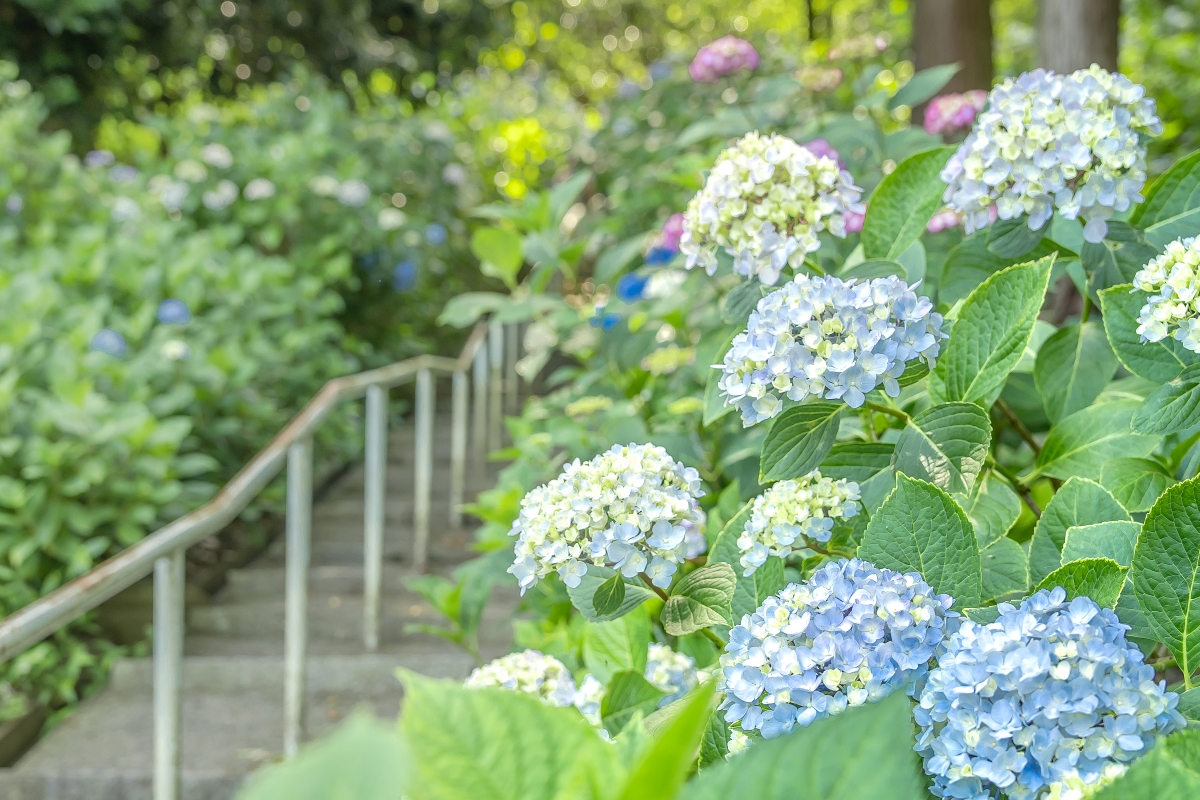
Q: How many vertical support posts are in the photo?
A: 8